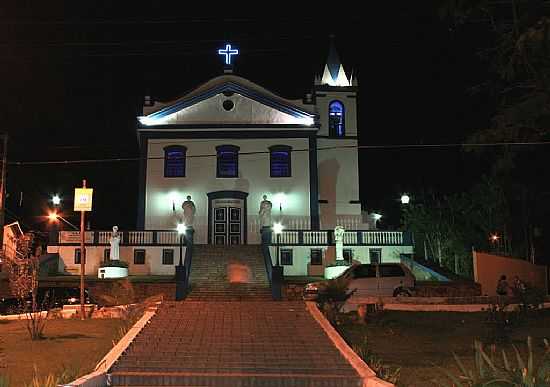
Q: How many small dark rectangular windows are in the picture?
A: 8